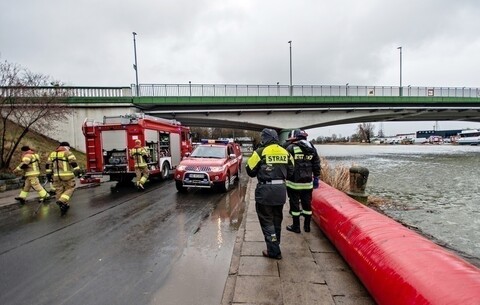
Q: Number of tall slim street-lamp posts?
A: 3